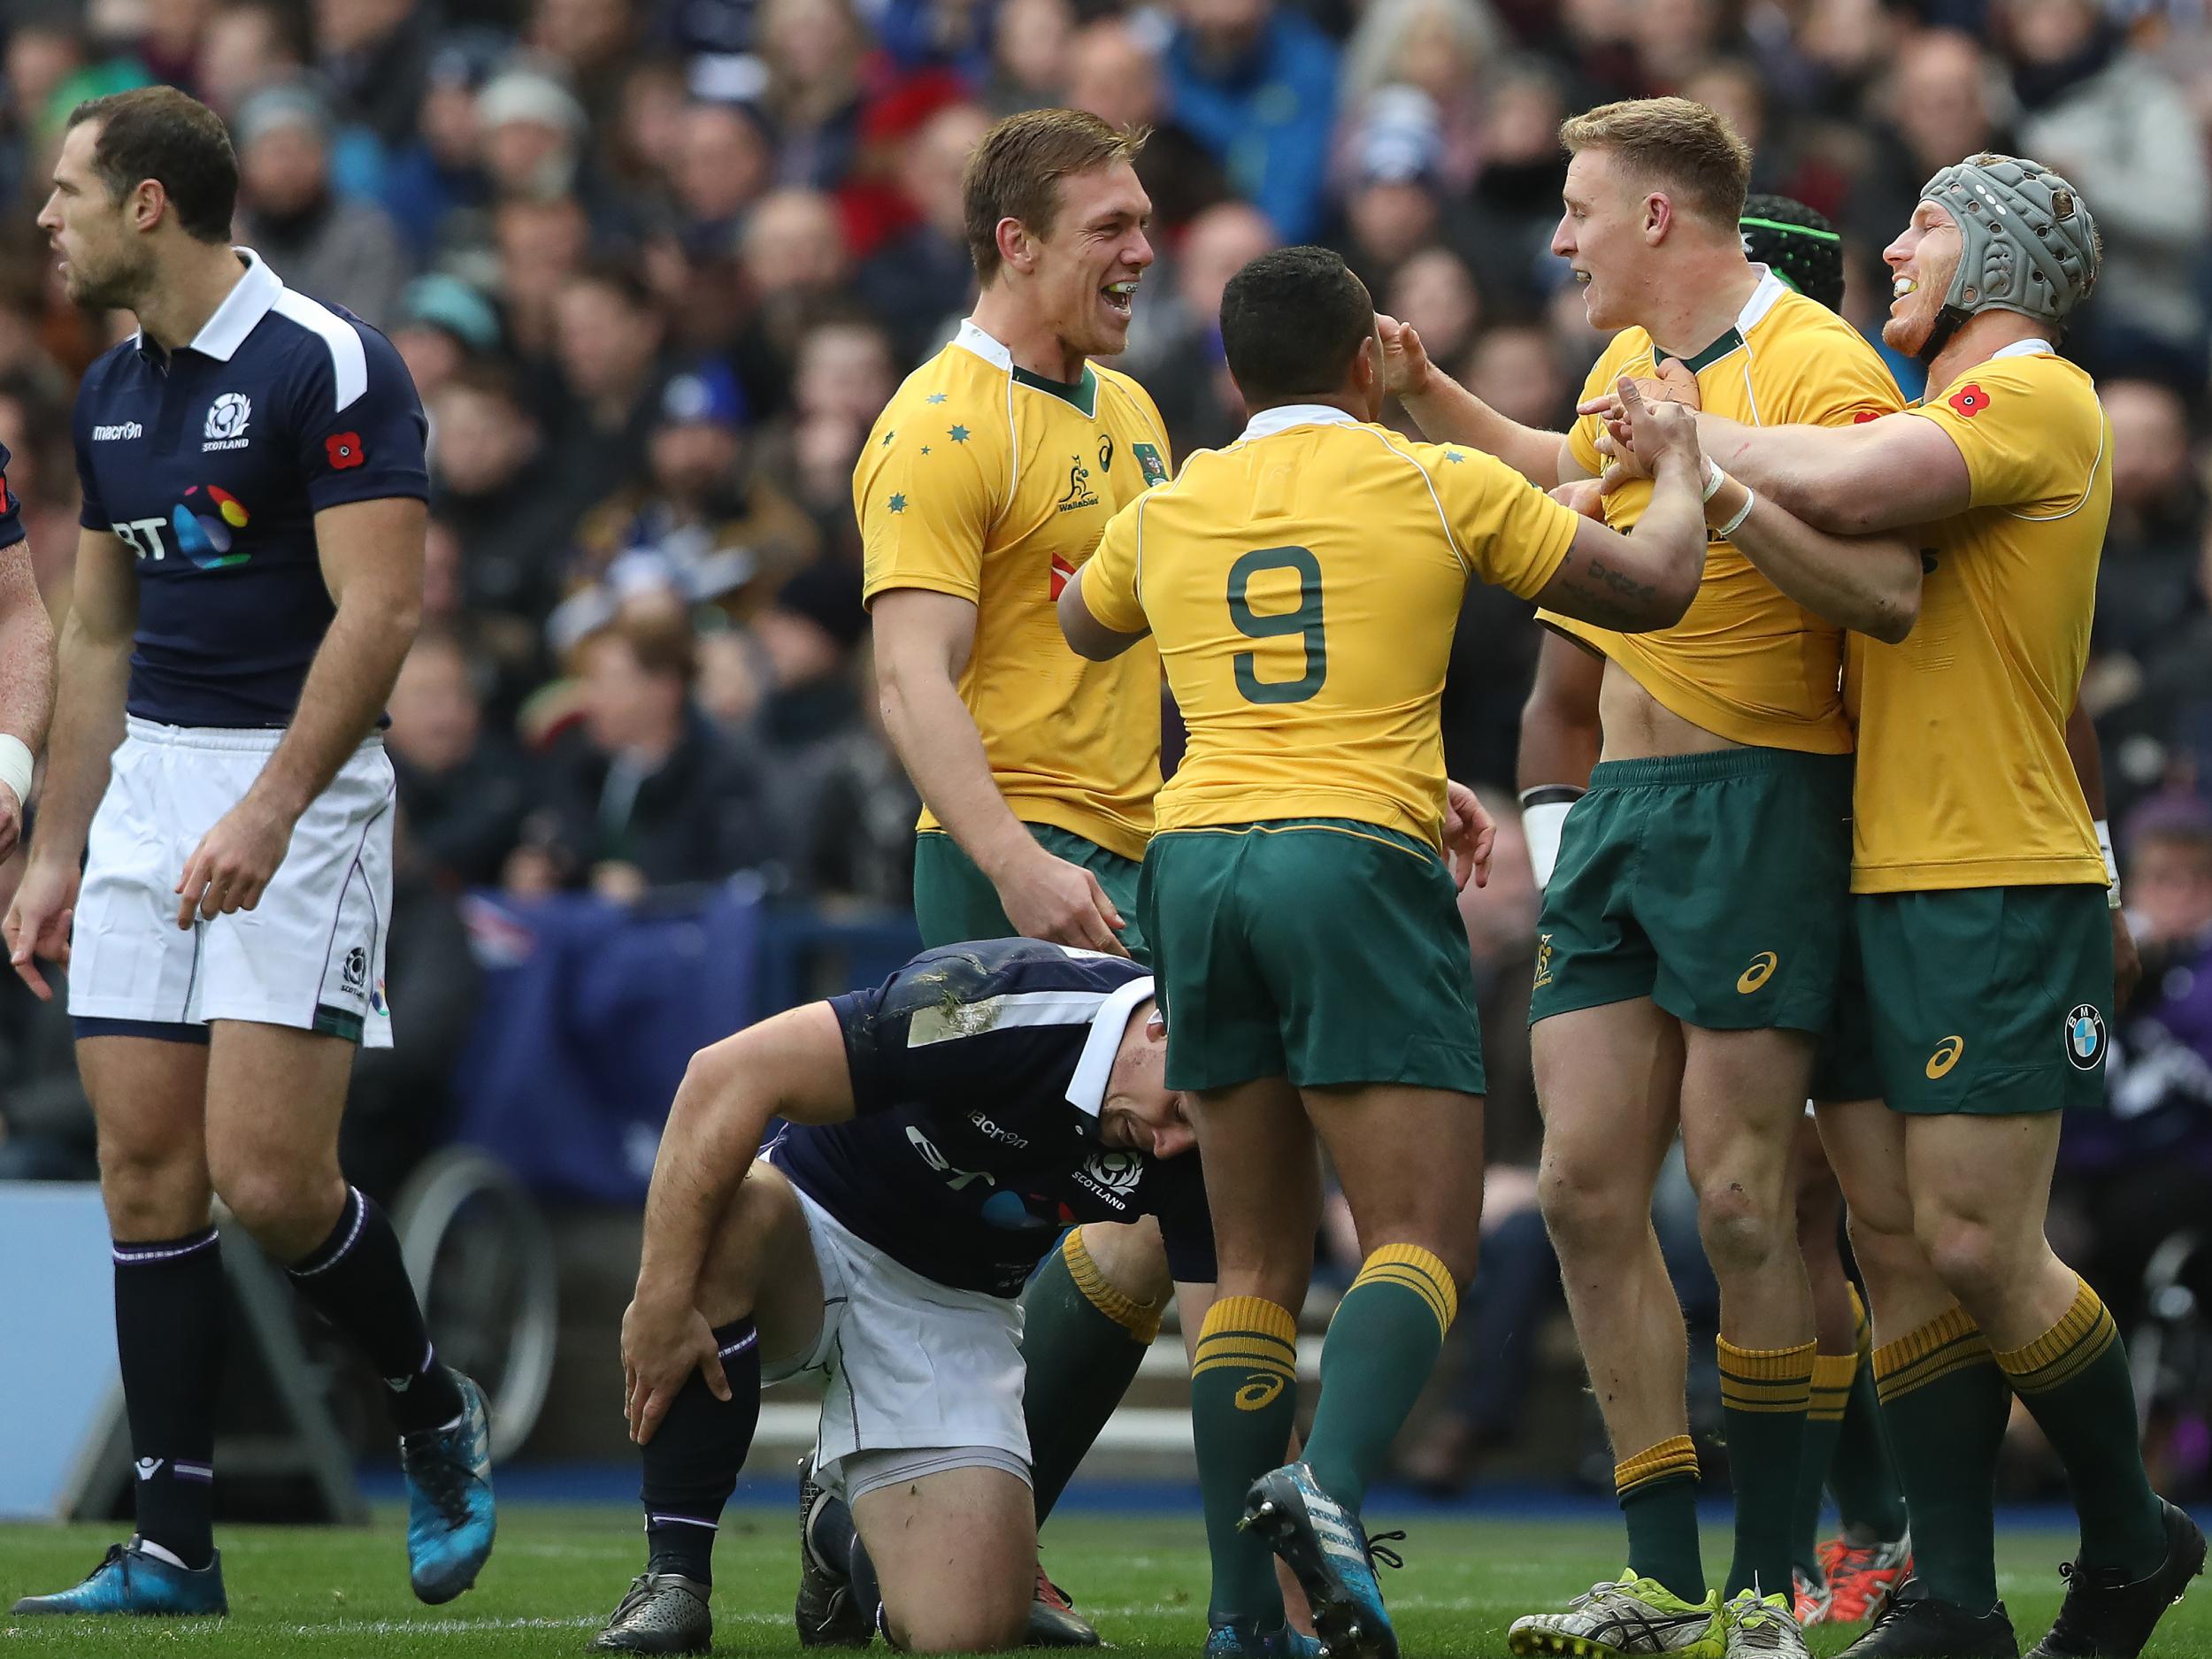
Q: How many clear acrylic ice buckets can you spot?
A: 0